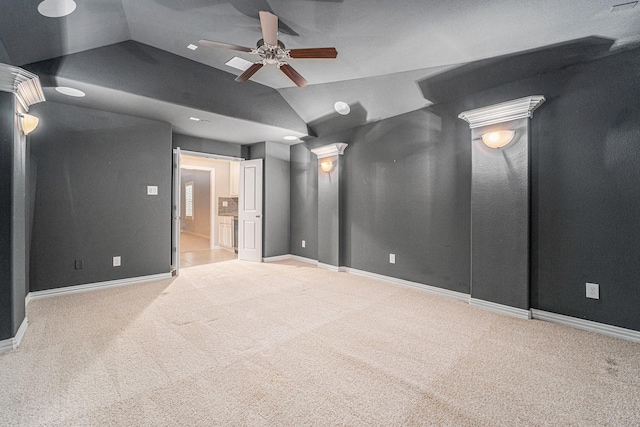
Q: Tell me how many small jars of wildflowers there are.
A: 0